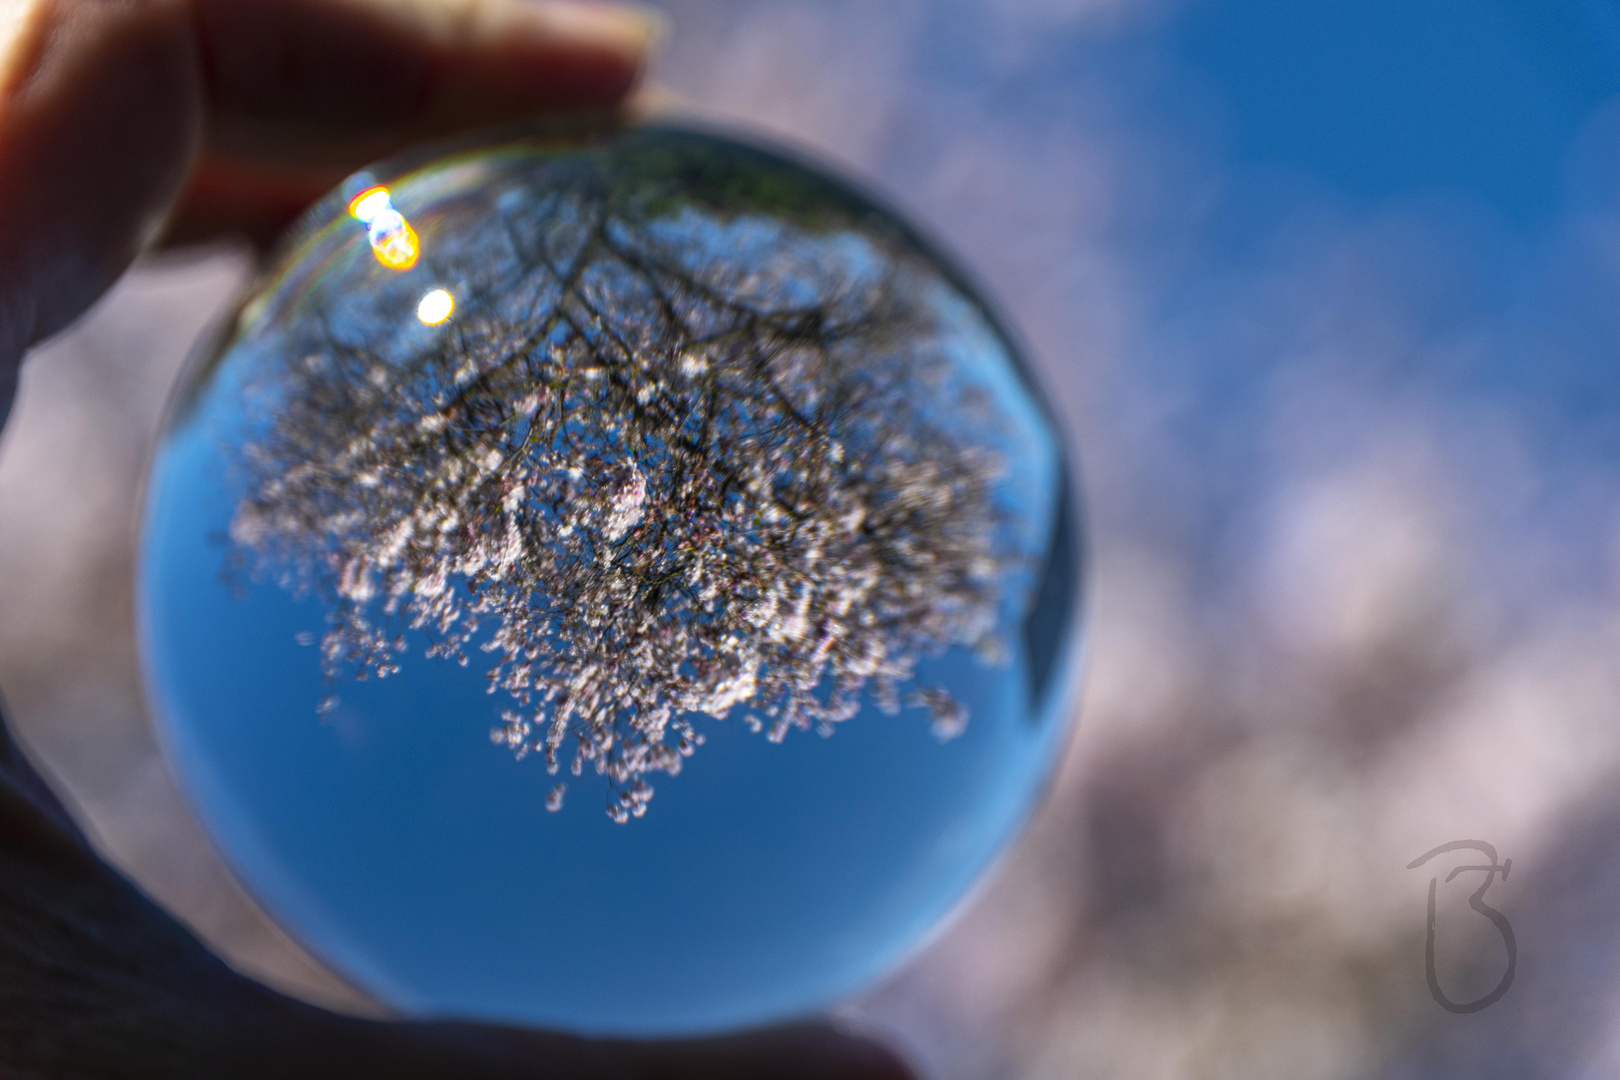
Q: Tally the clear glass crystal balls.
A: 1